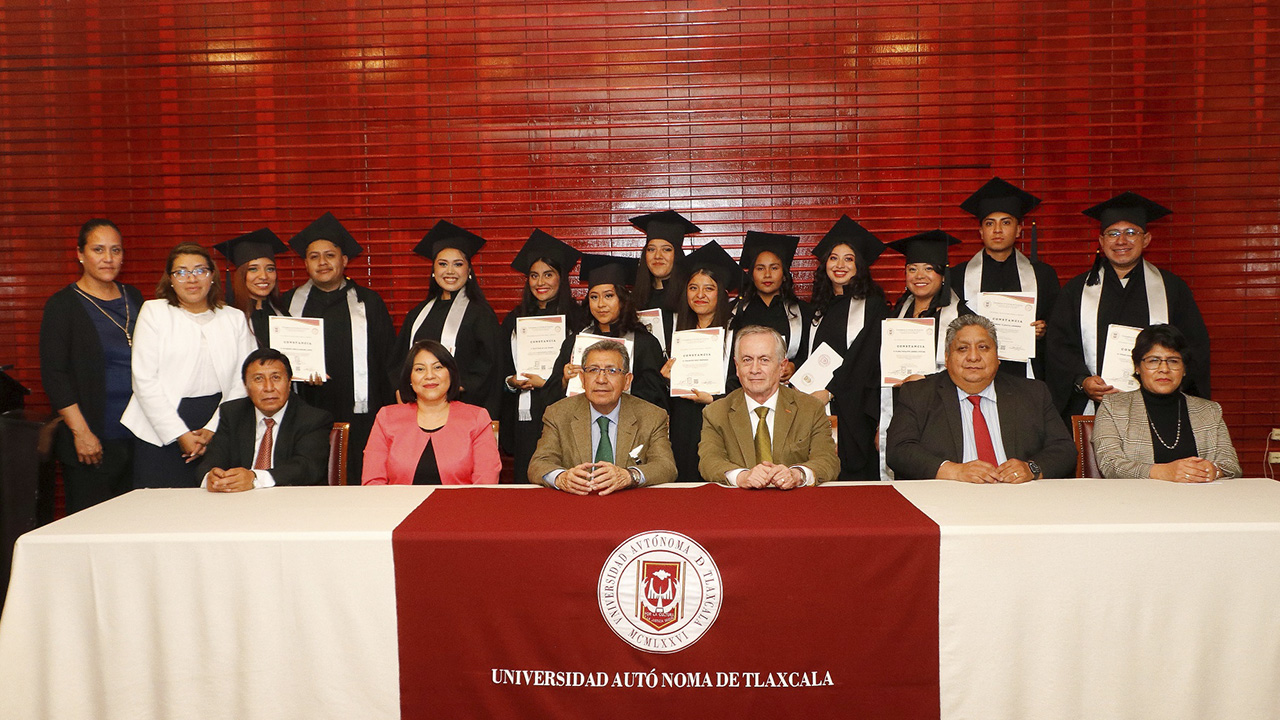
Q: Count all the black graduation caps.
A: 12